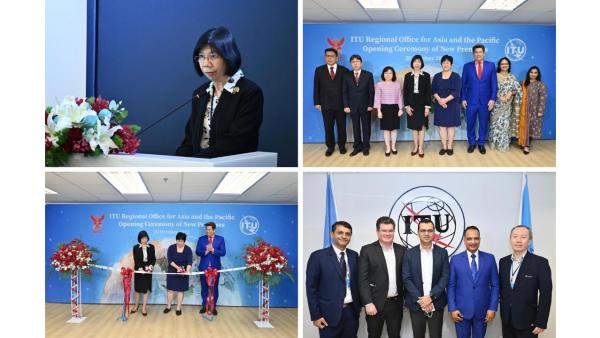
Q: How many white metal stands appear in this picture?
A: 2